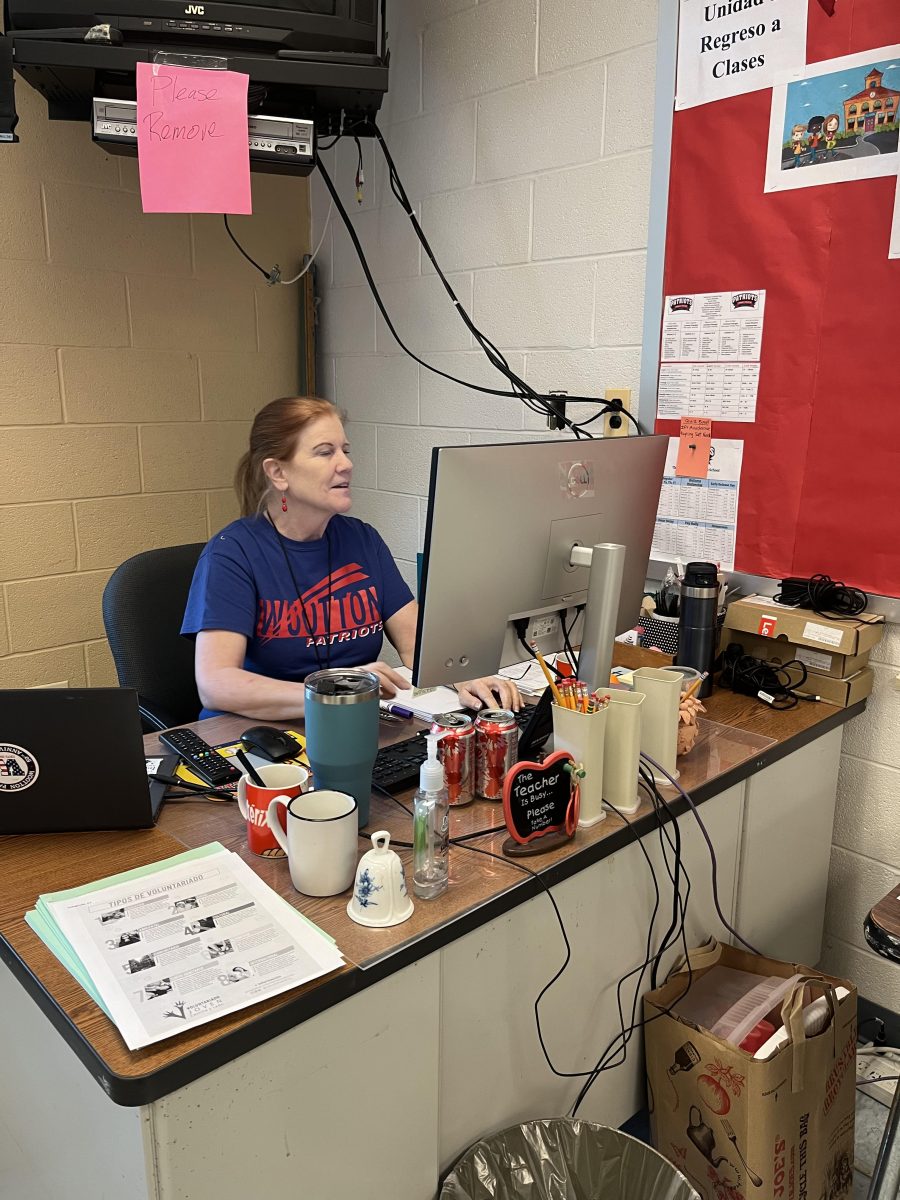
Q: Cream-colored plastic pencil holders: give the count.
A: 3